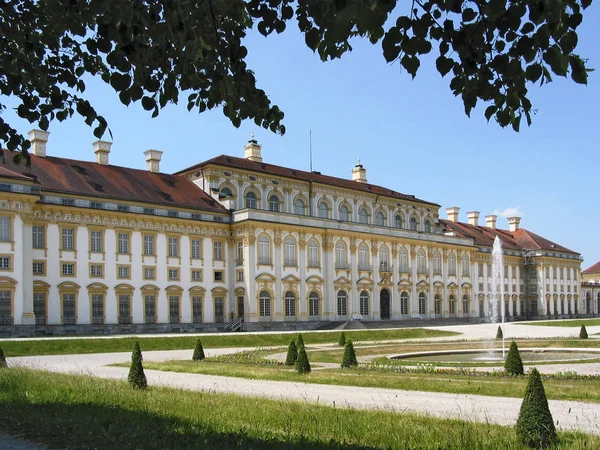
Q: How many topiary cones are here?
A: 12